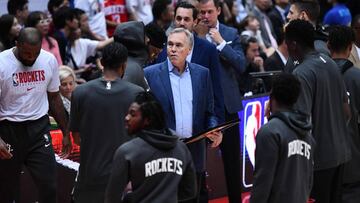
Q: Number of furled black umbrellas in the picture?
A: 0